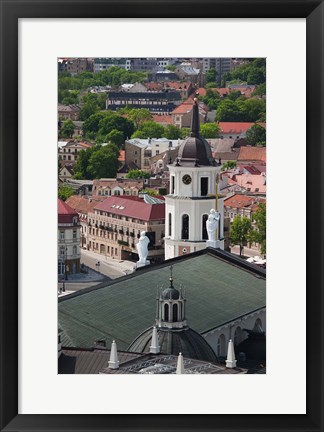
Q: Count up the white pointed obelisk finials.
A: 4